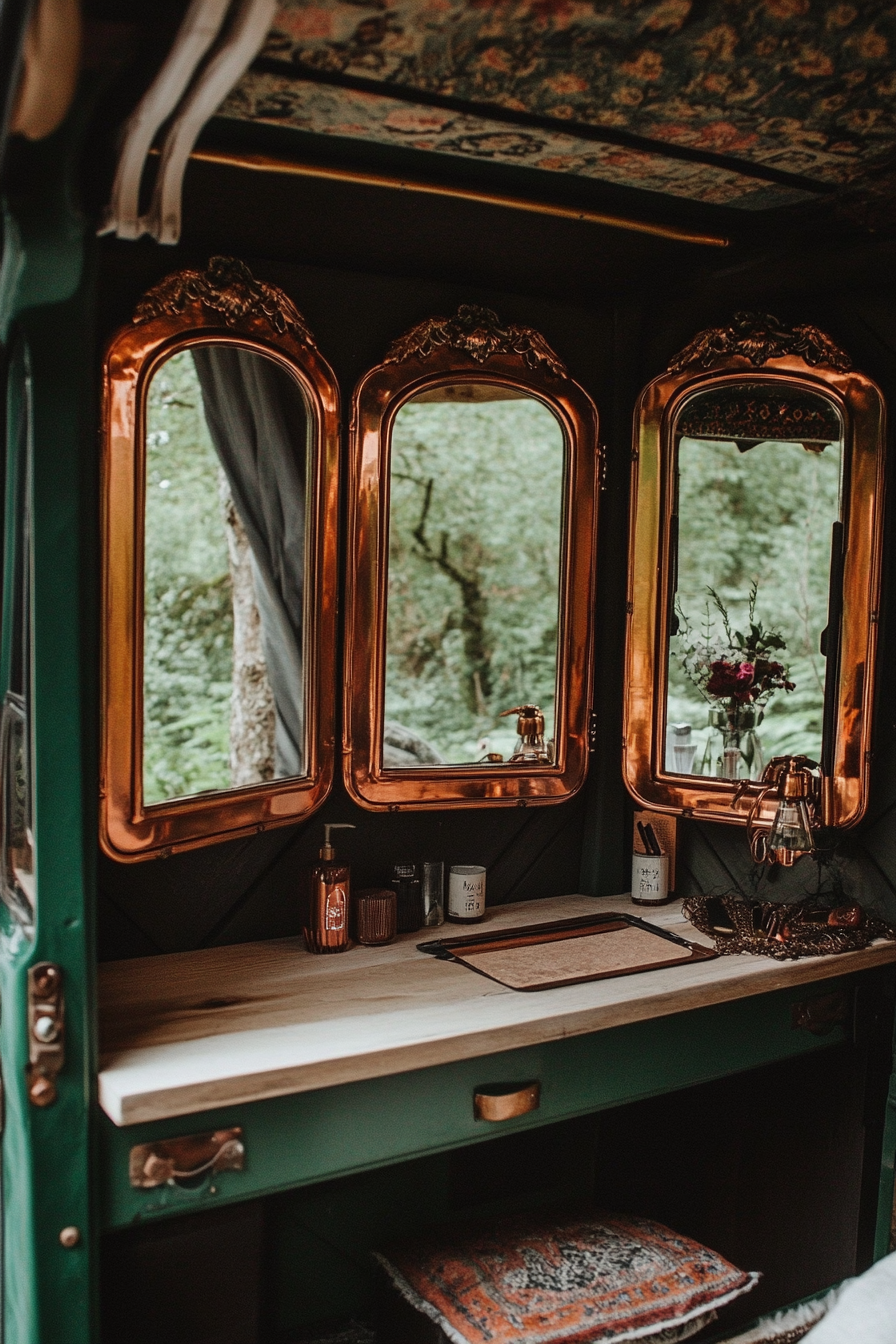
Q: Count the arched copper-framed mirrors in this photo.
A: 3